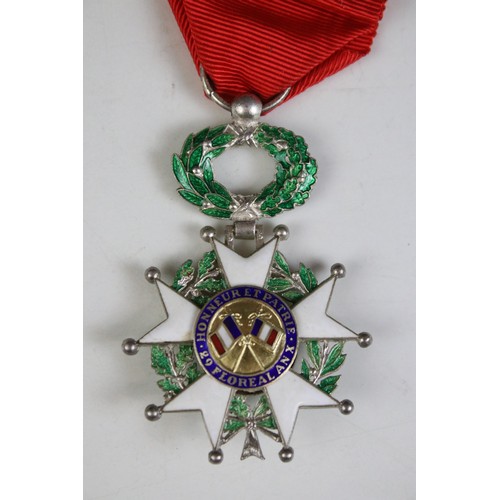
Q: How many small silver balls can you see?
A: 10